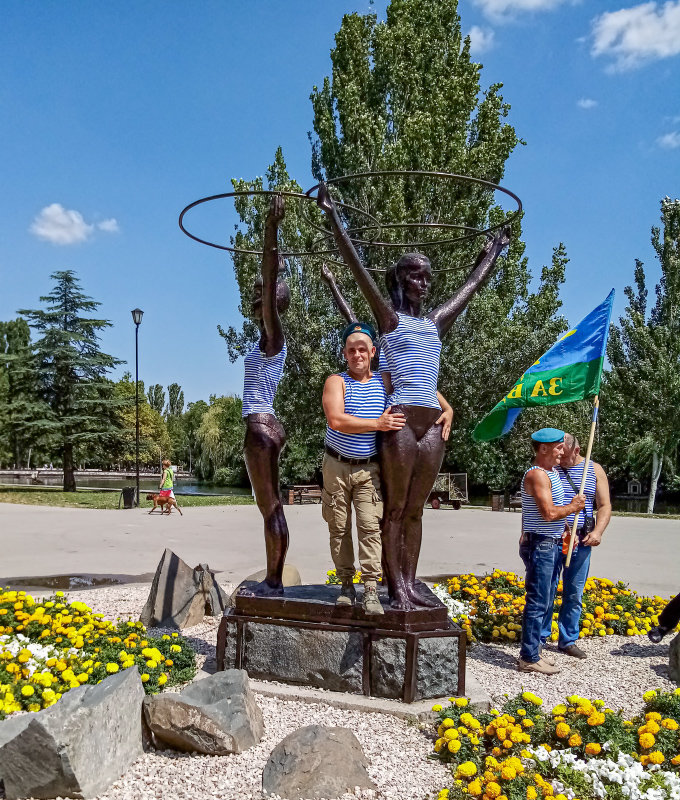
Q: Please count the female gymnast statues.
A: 3